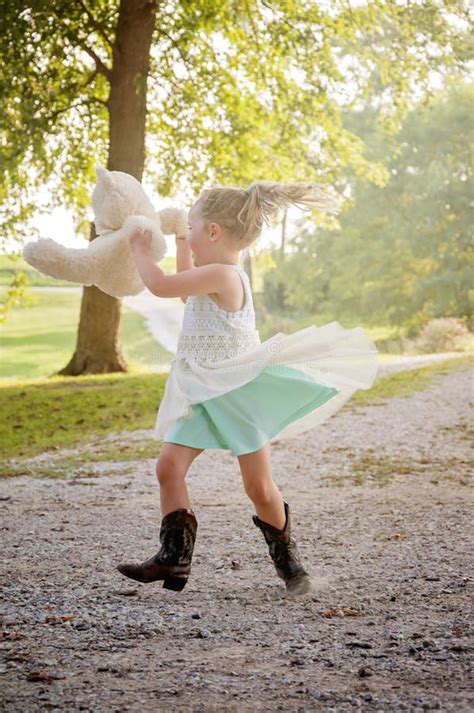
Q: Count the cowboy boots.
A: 2